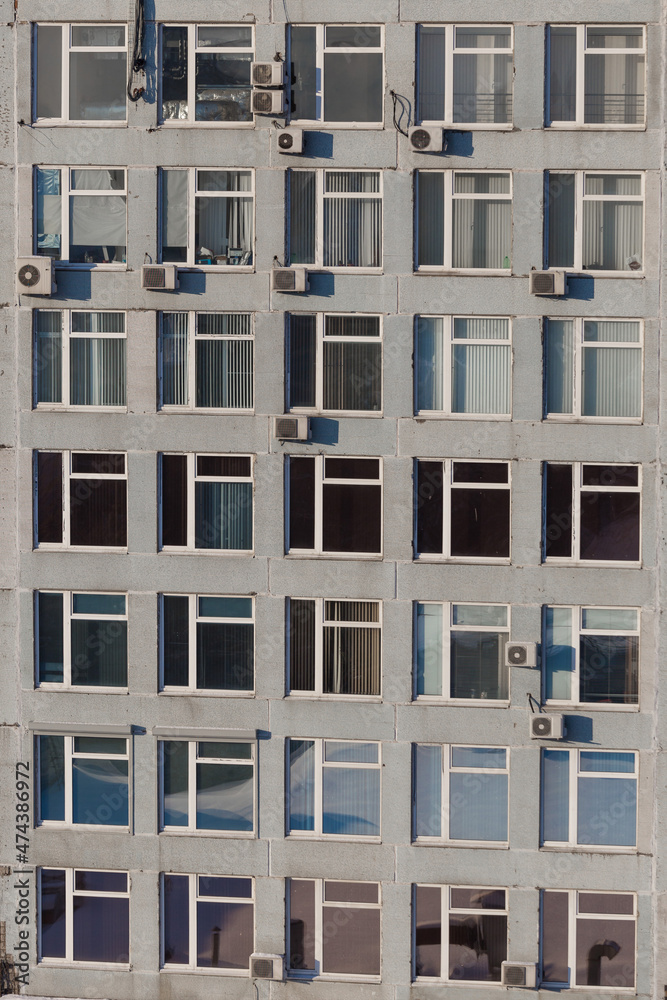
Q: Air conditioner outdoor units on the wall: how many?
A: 13